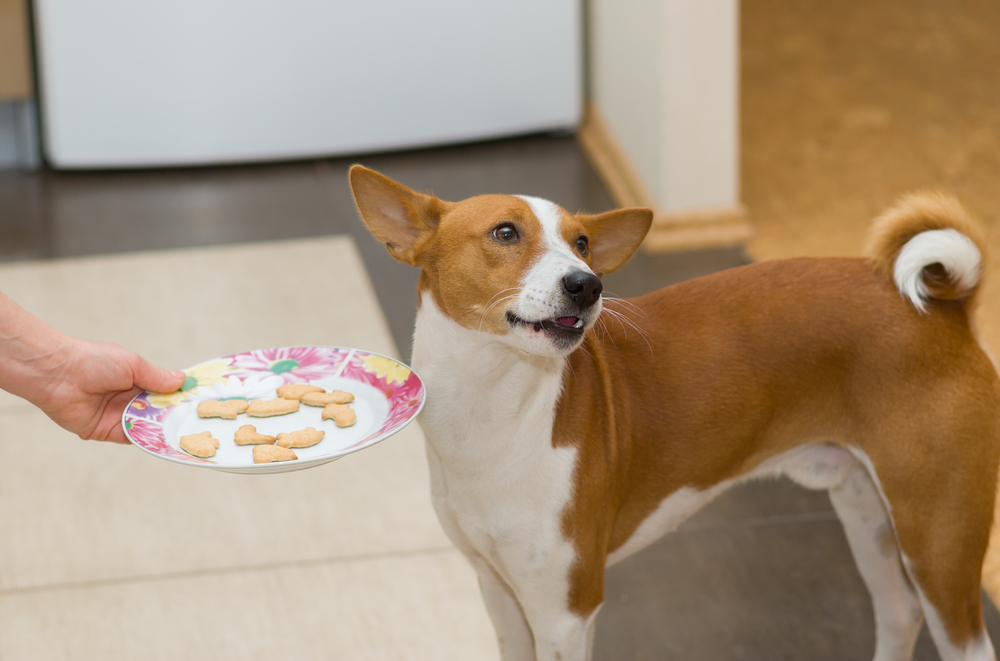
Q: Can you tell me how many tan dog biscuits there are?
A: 9